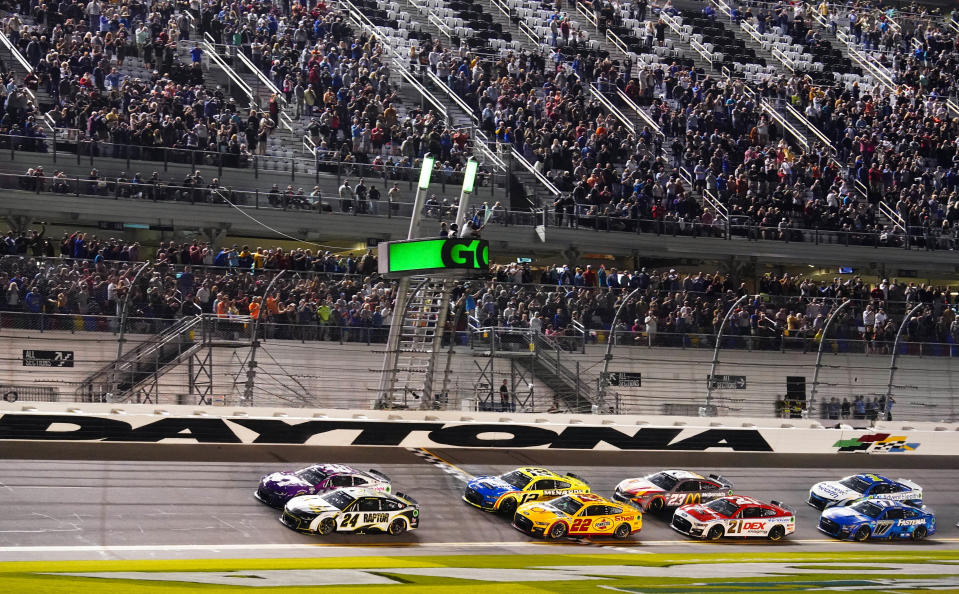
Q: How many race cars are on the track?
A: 8